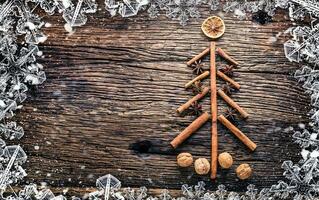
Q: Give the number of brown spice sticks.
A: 9